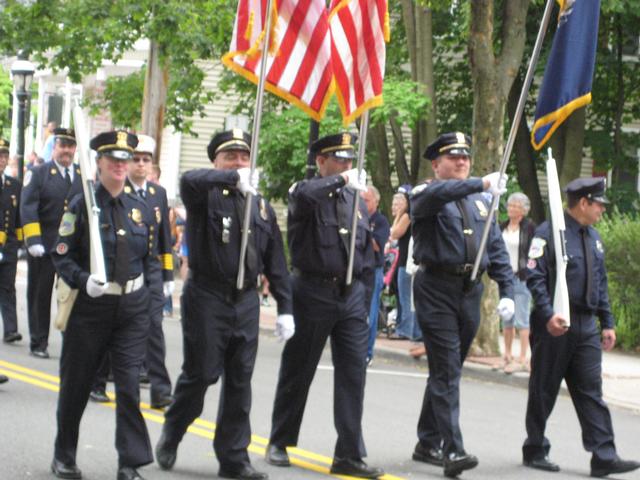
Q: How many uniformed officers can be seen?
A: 8